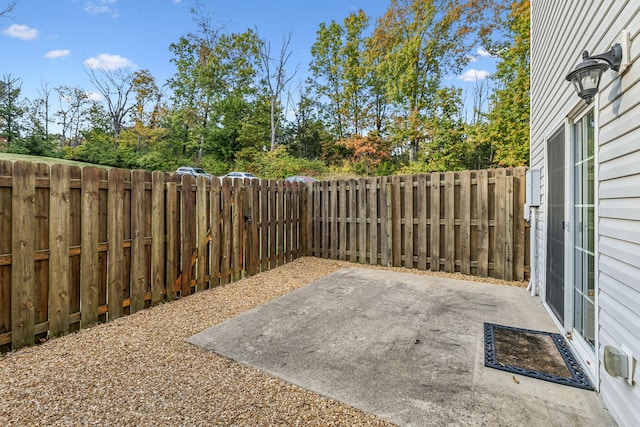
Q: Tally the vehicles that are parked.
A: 3